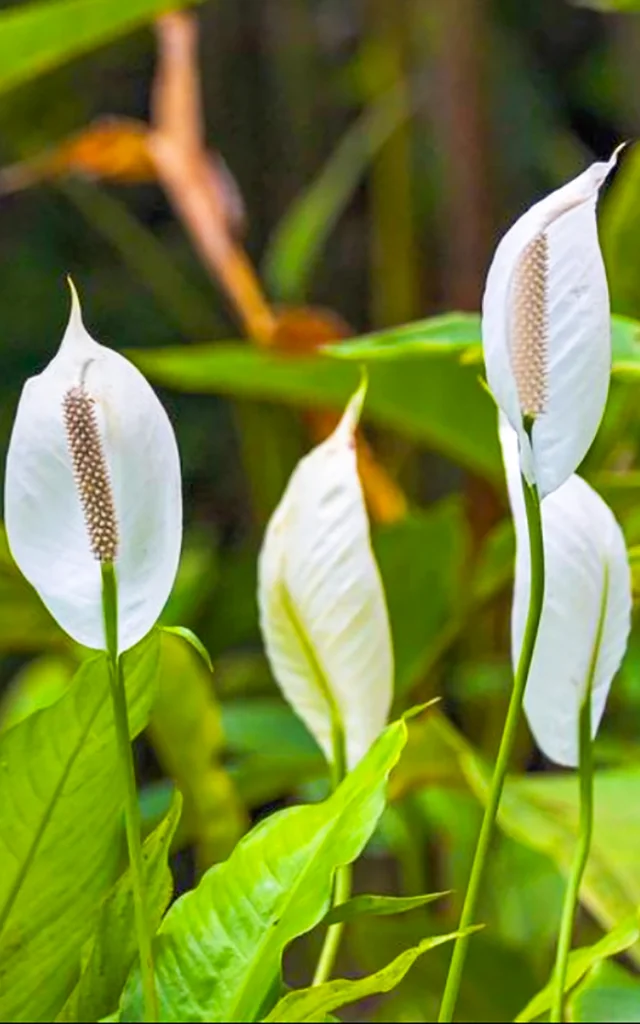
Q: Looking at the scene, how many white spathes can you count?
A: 4